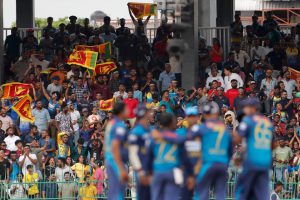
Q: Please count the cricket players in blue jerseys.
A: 6